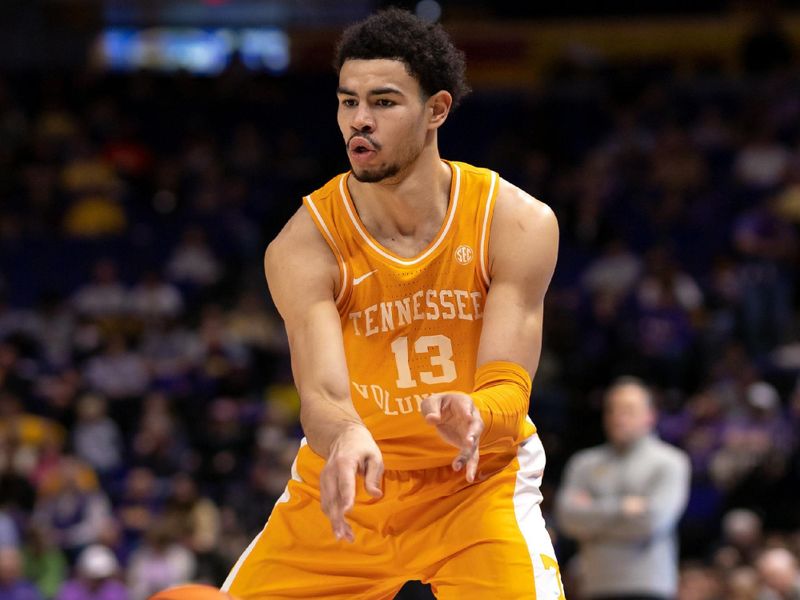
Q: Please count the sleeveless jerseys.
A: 1